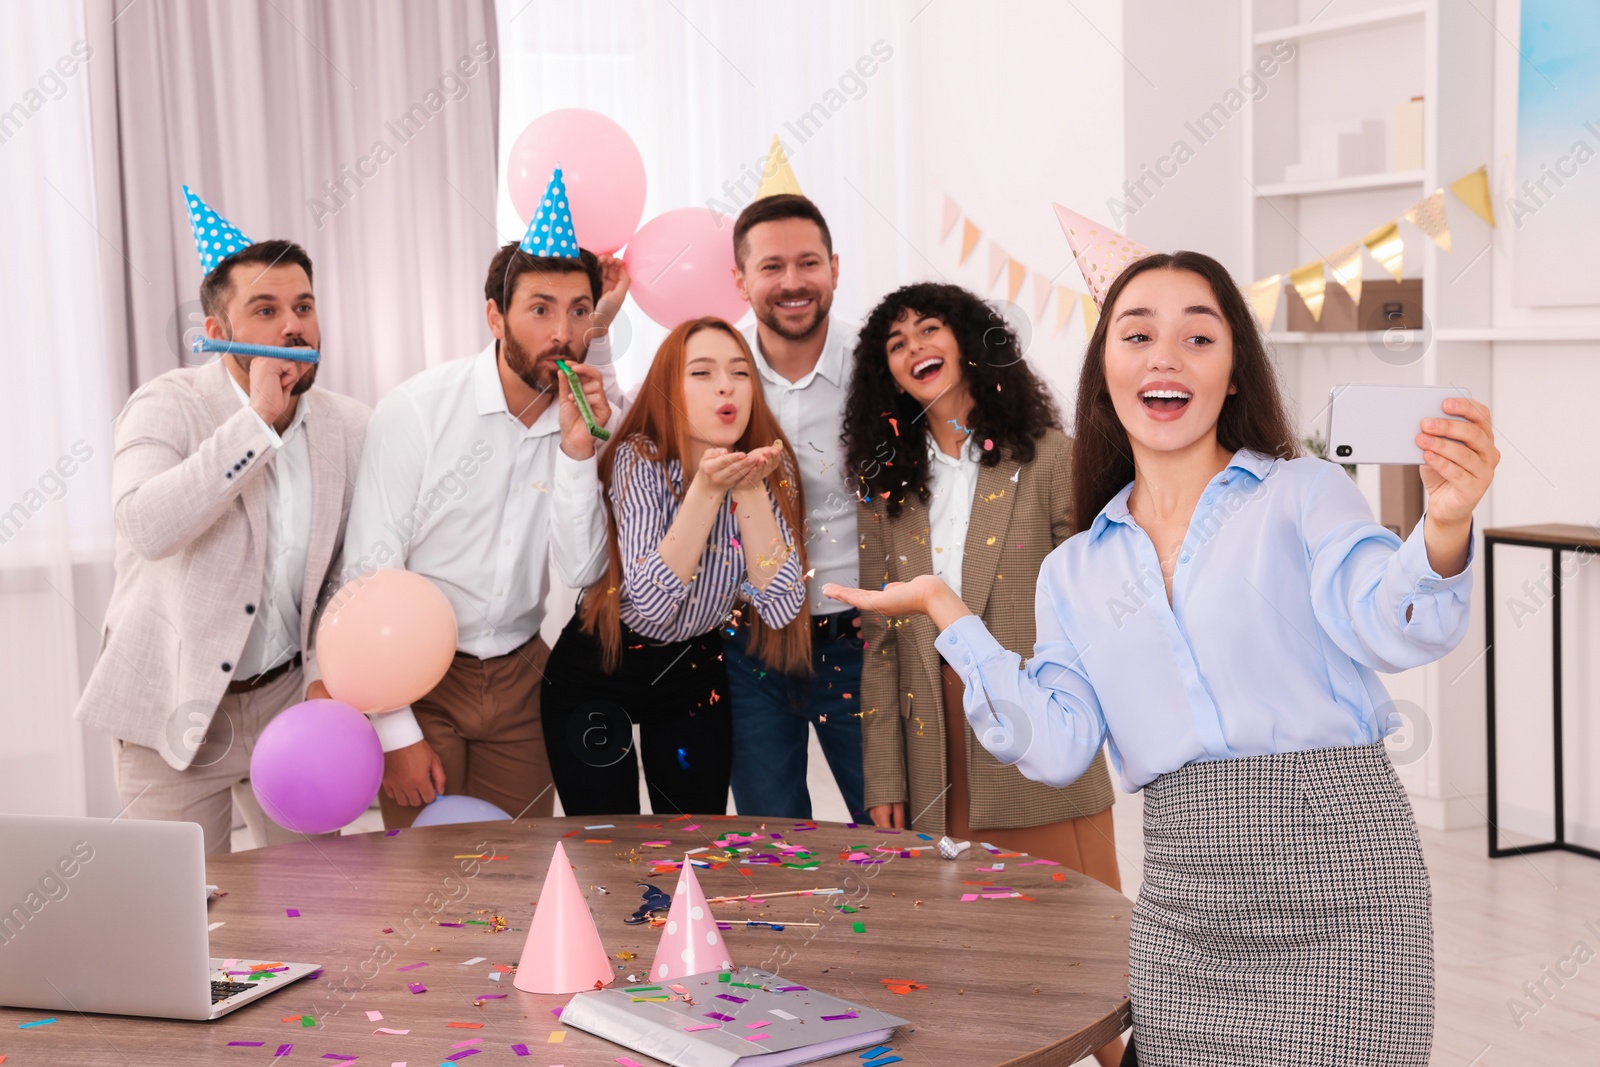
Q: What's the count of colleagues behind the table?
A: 5